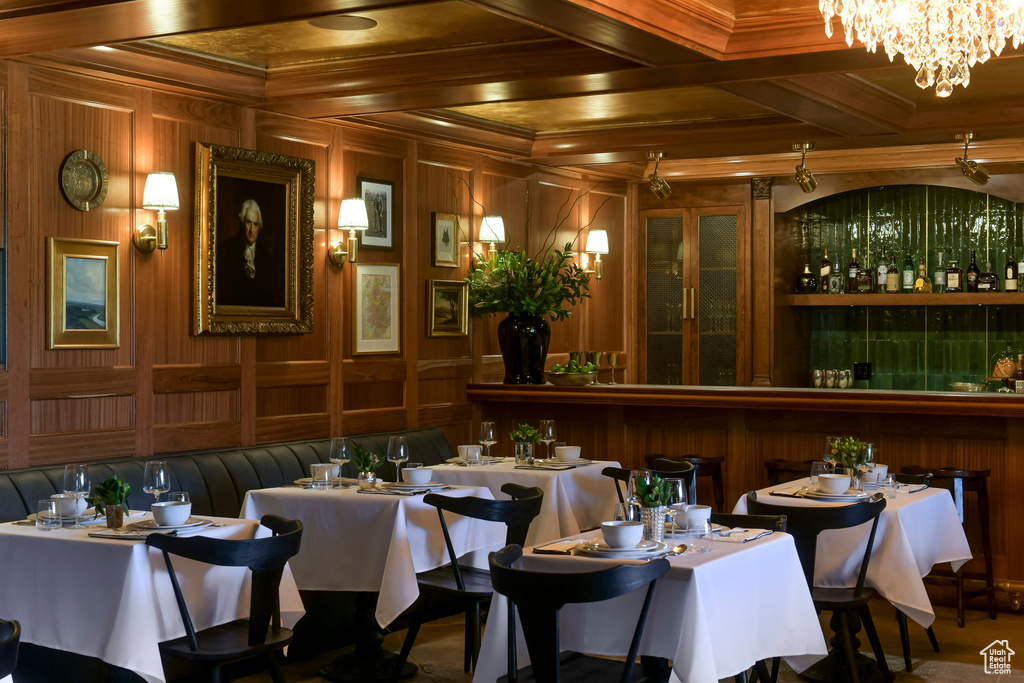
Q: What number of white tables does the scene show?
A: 5